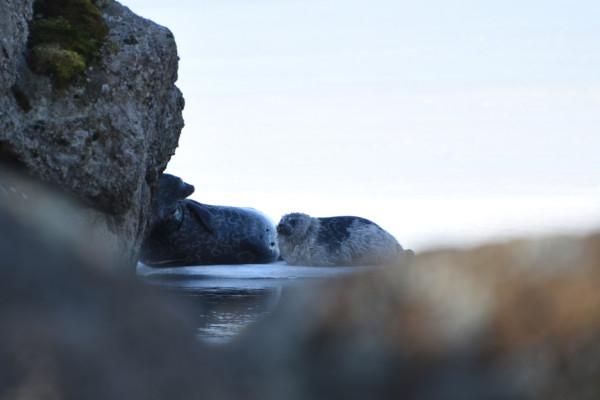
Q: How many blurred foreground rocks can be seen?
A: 2